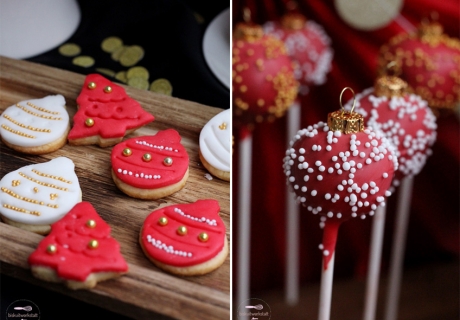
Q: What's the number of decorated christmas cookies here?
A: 7